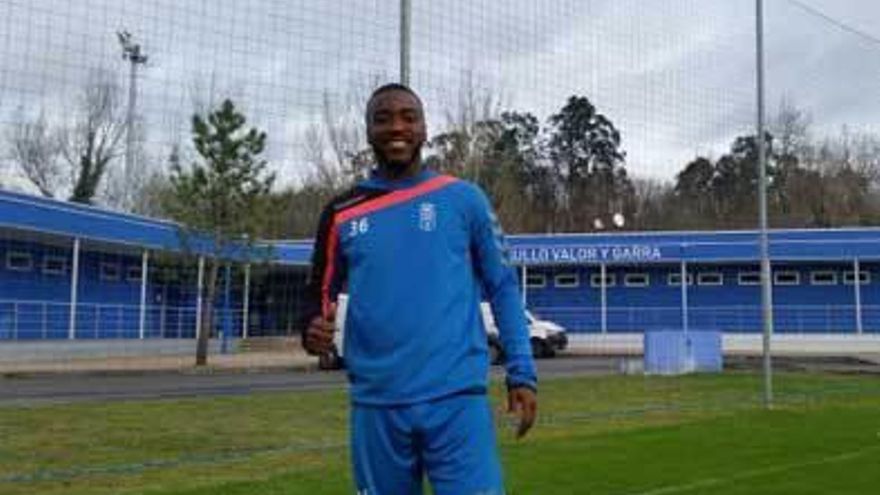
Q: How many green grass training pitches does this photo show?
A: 1